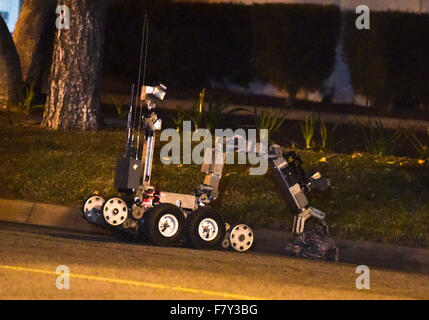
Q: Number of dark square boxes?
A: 1